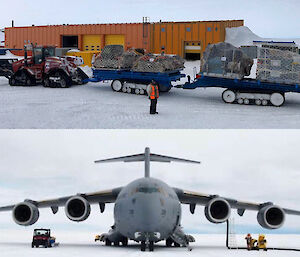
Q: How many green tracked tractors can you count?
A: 0